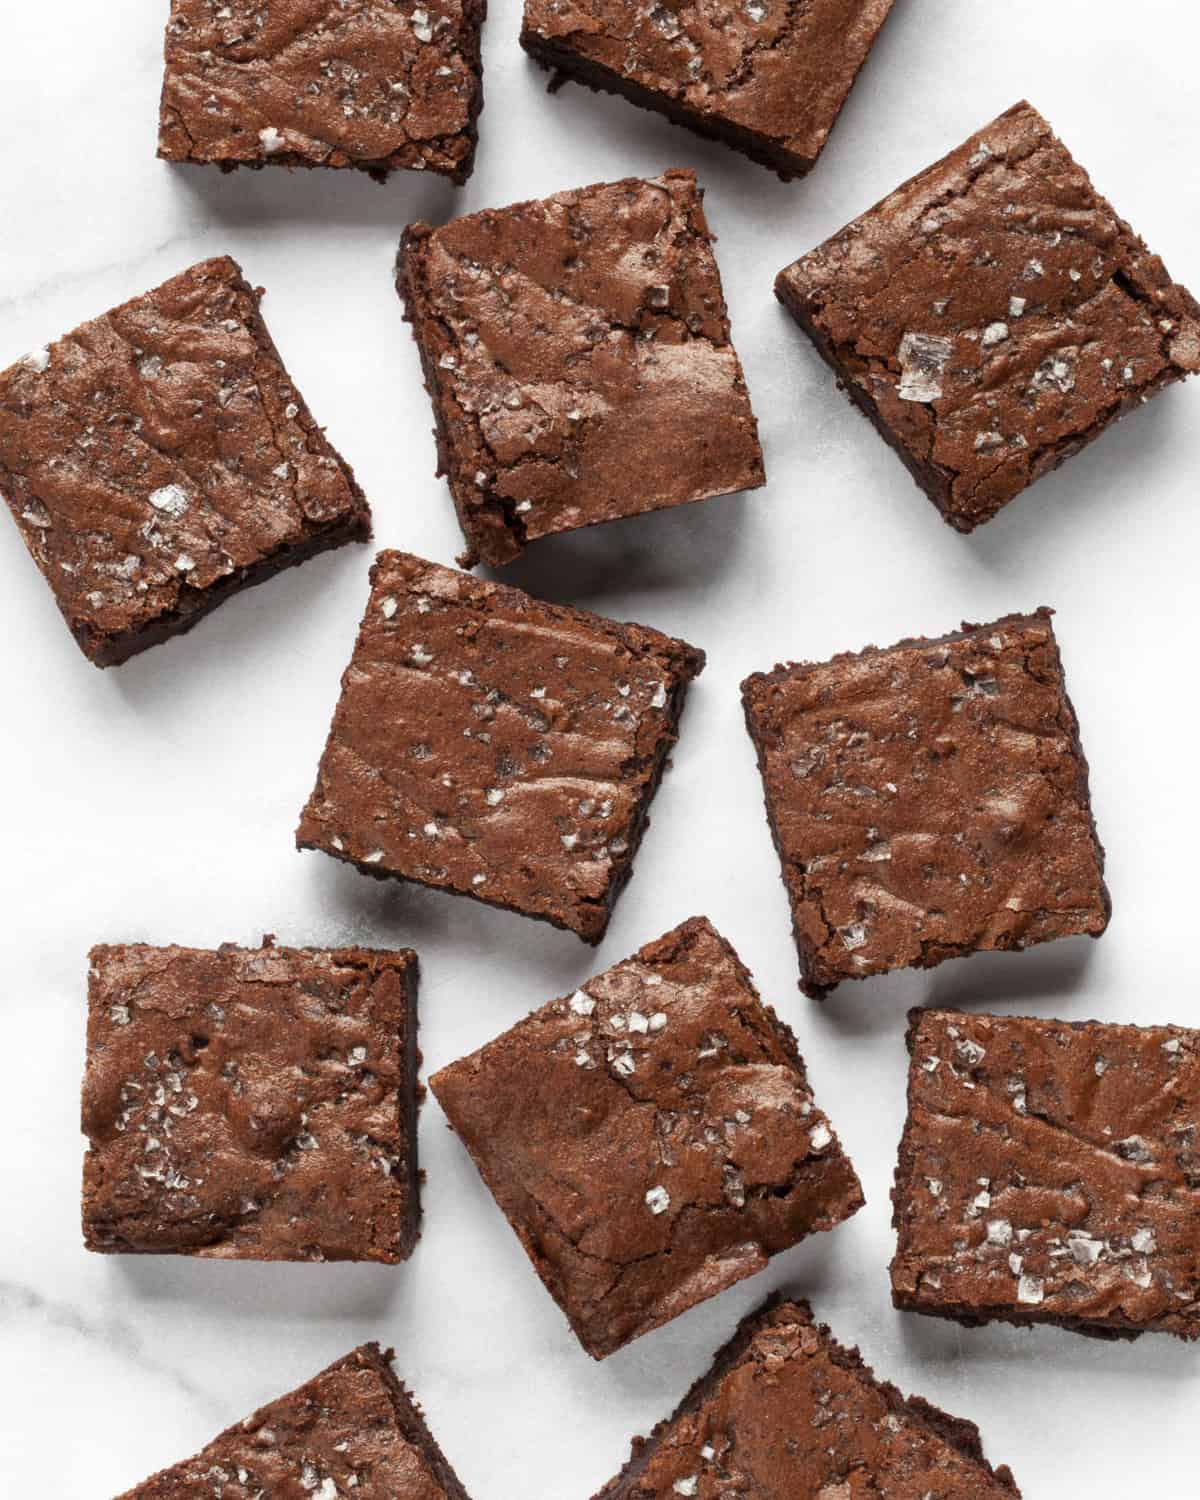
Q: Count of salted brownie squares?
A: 12